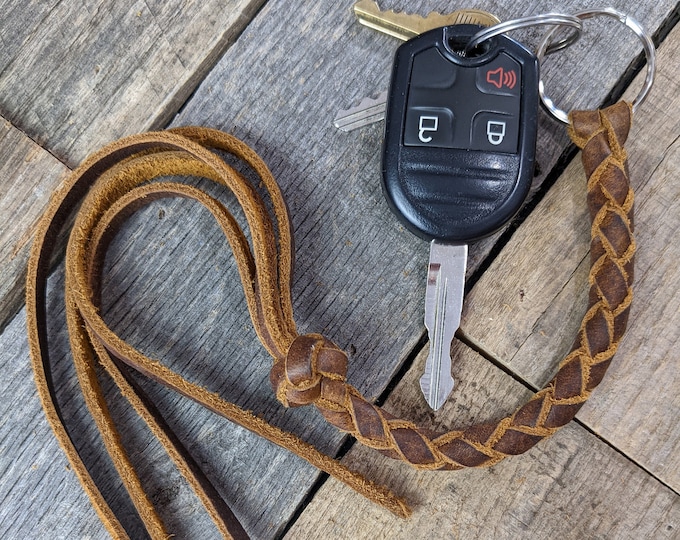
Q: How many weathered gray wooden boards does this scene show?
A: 5